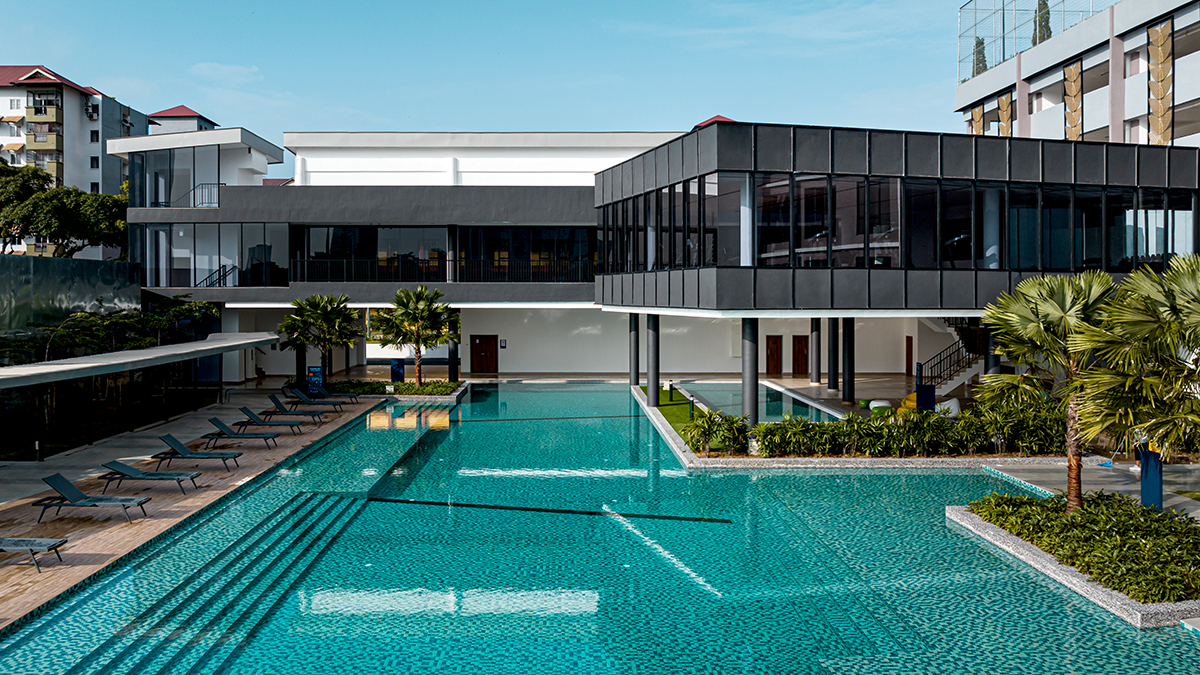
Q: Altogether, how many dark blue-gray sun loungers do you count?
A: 9